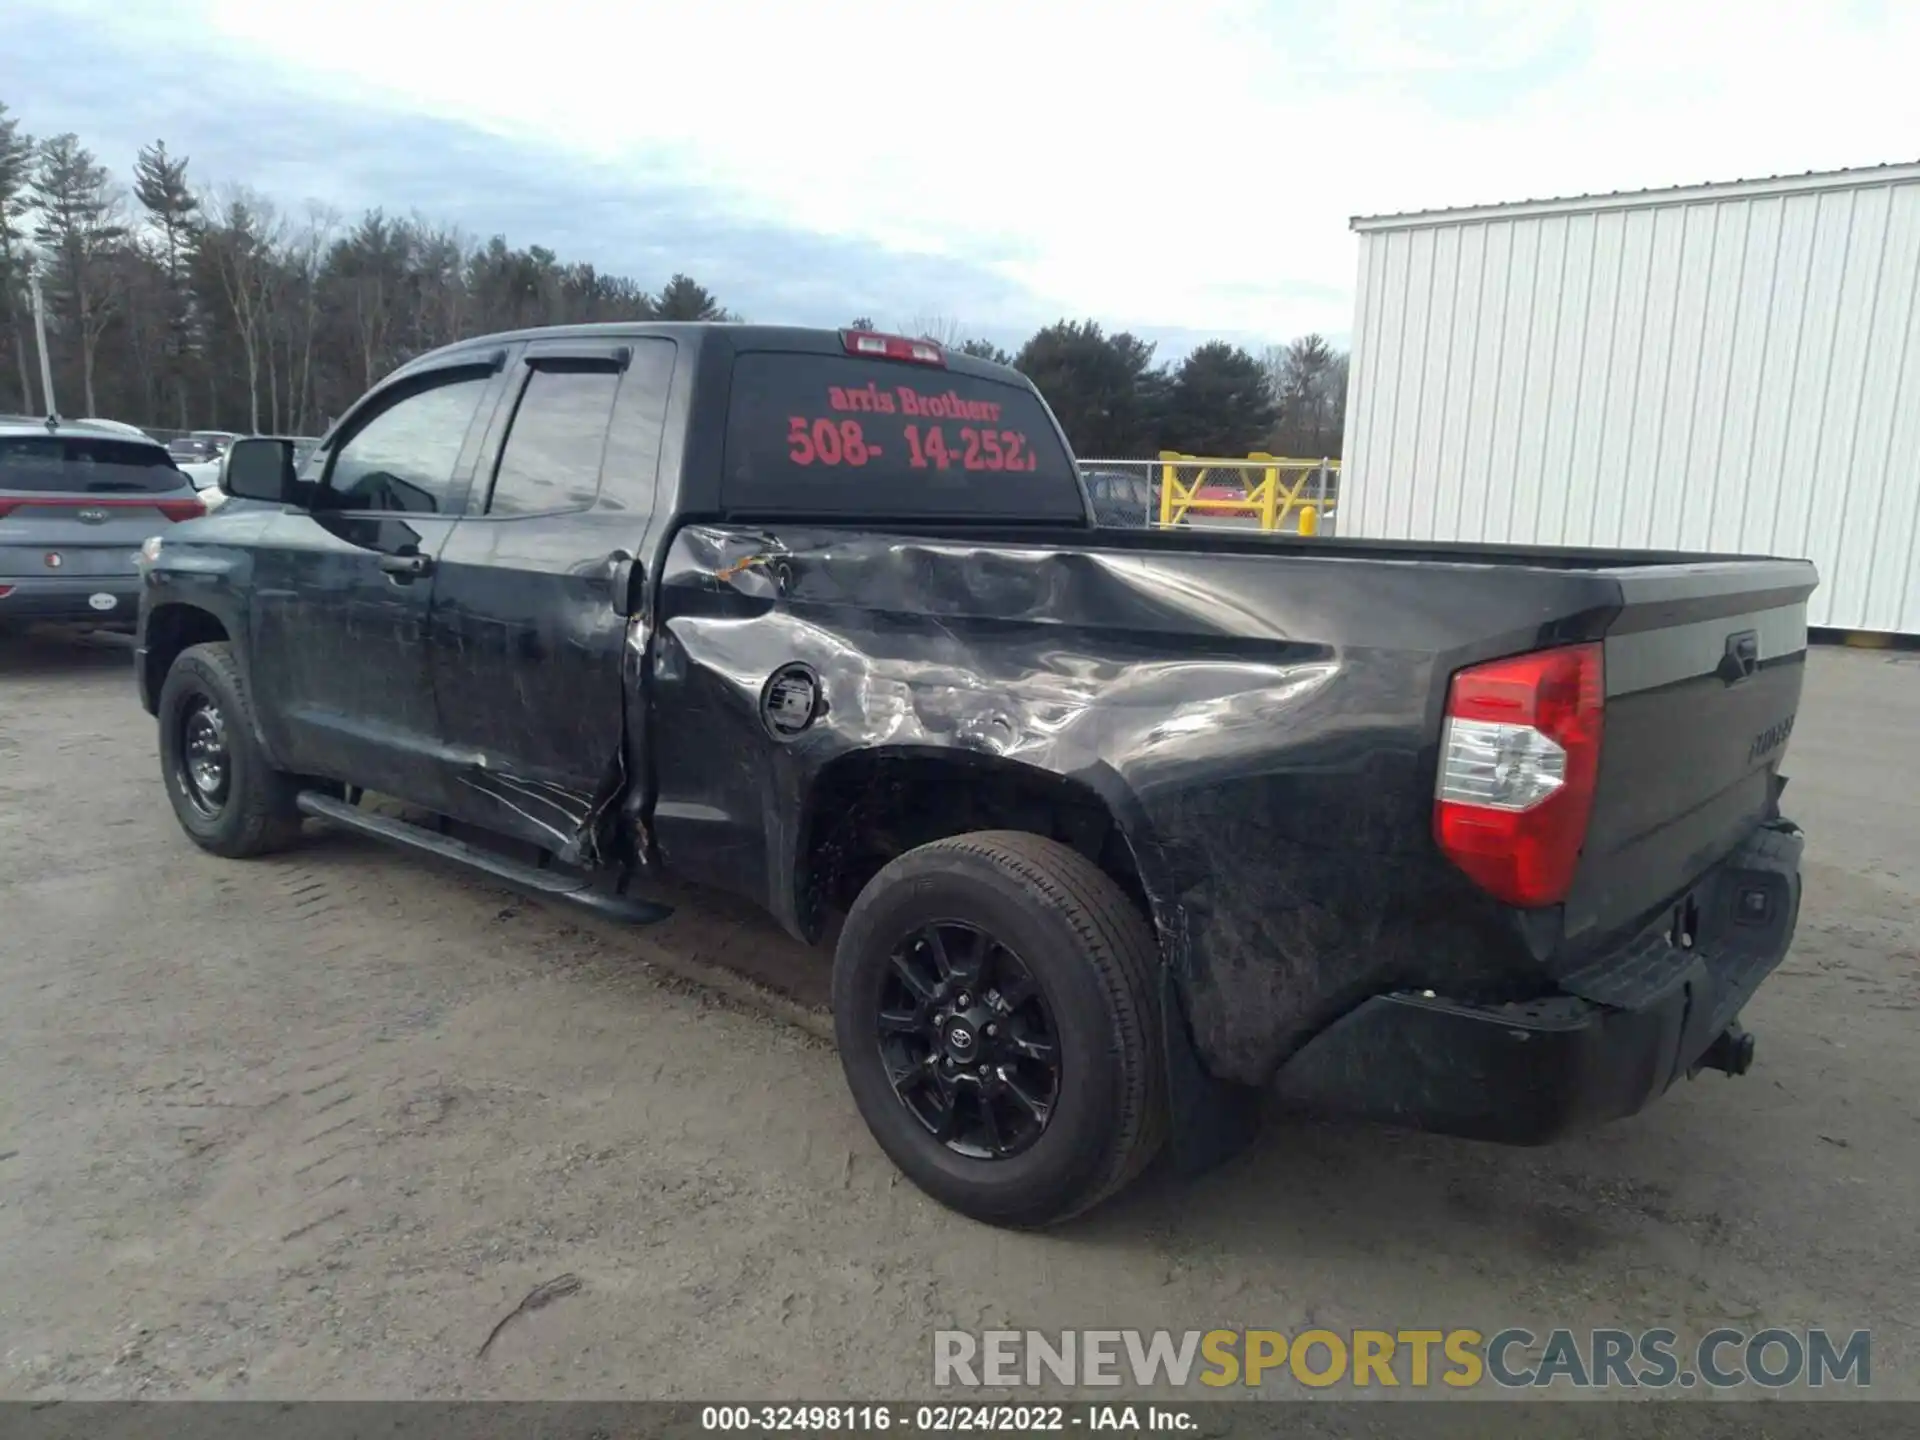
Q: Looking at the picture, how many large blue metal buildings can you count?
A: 0